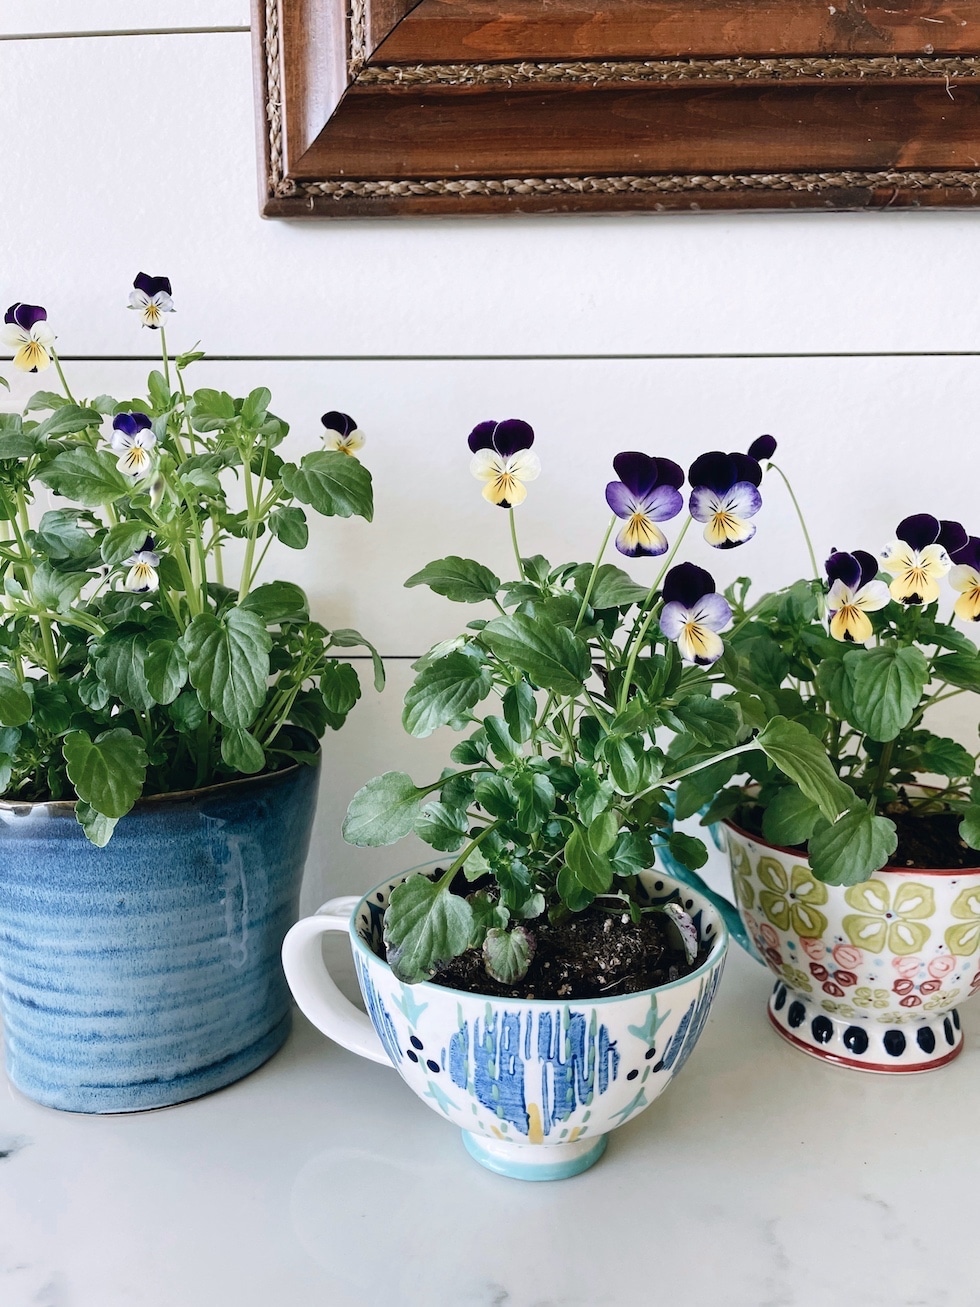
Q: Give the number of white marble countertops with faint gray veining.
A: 1